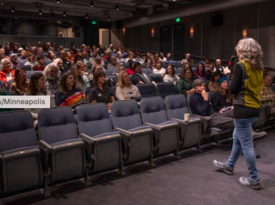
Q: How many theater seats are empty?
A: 8